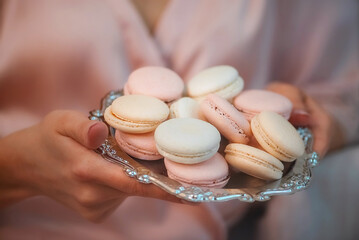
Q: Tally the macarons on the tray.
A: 11